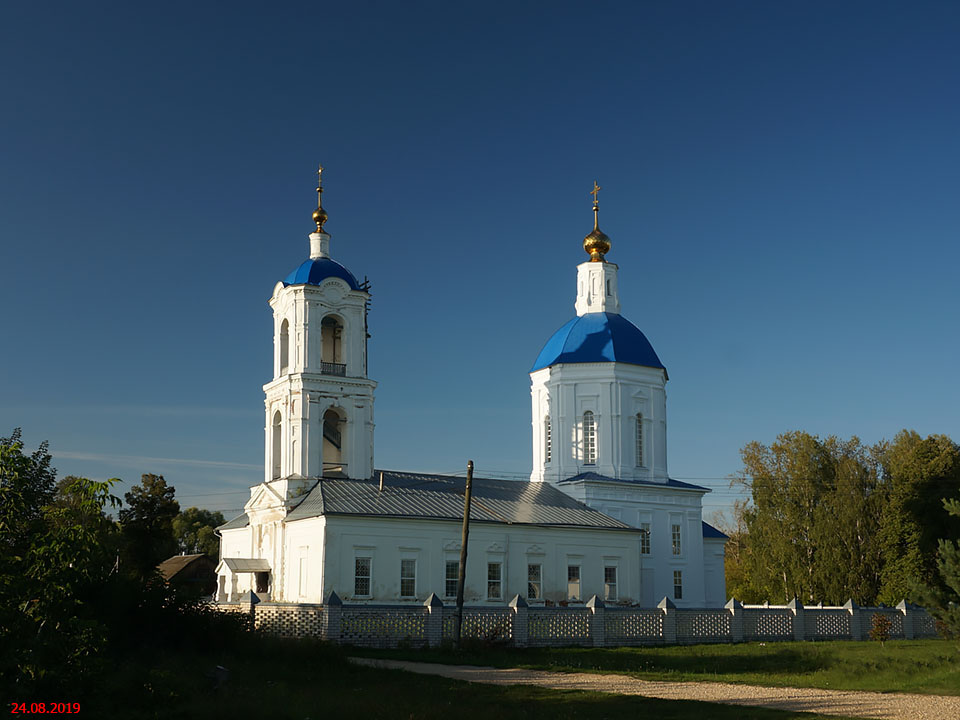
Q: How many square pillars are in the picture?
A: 10